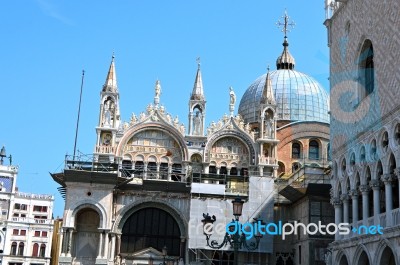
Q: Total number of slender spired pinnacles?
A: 3